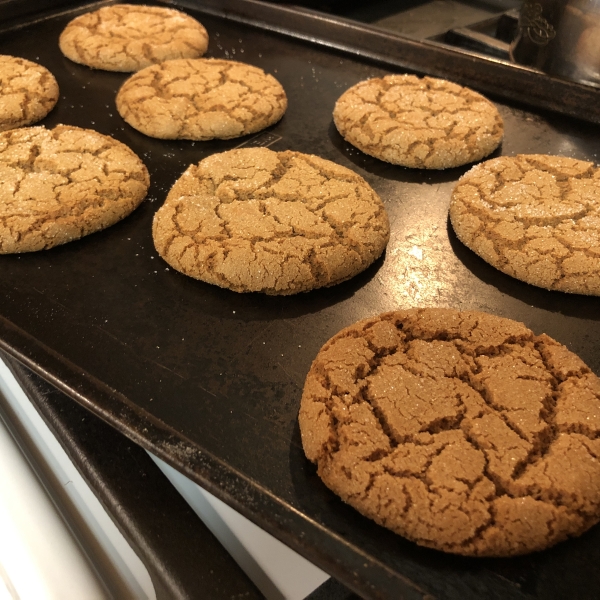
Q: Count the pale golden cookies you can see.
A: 7